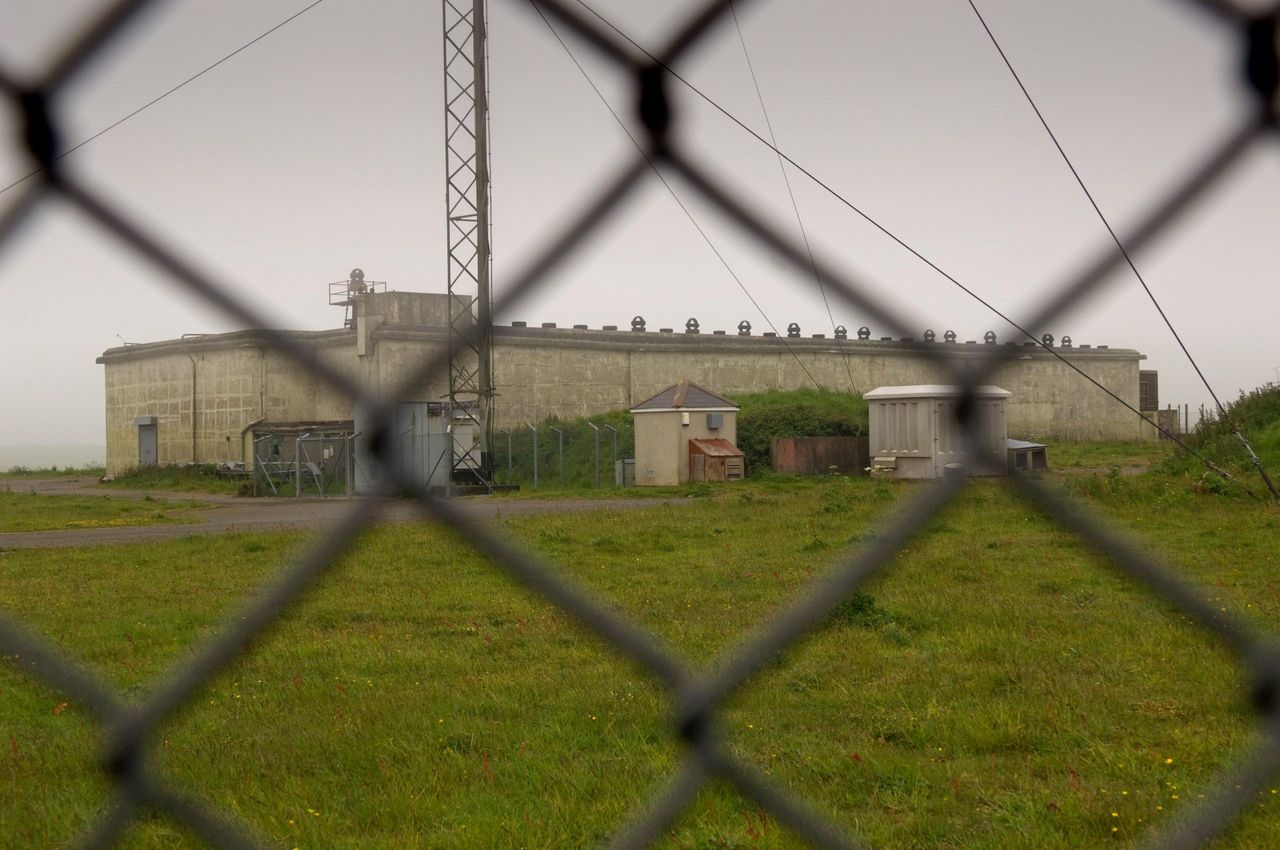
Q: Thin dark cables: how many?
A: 5